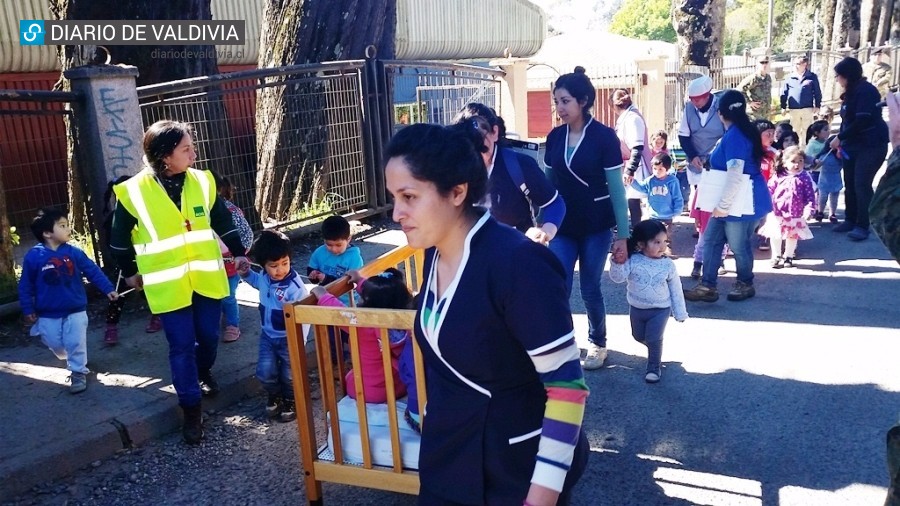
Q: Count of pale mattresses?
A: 1